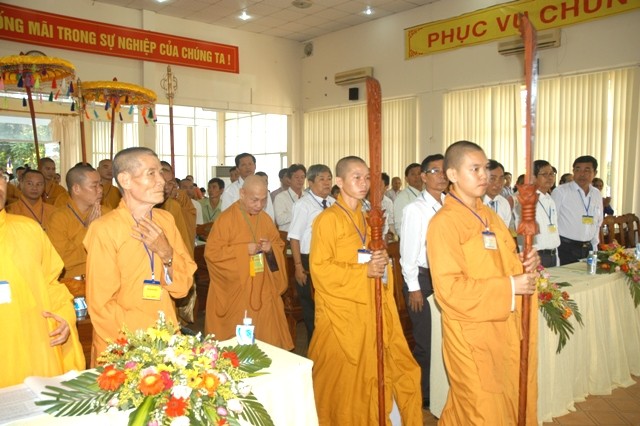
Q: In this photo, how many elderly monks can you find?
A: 2